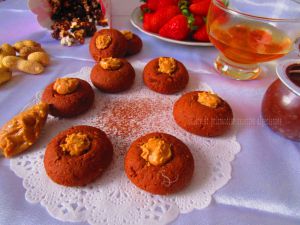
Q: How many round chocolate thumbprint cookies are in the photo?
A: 8